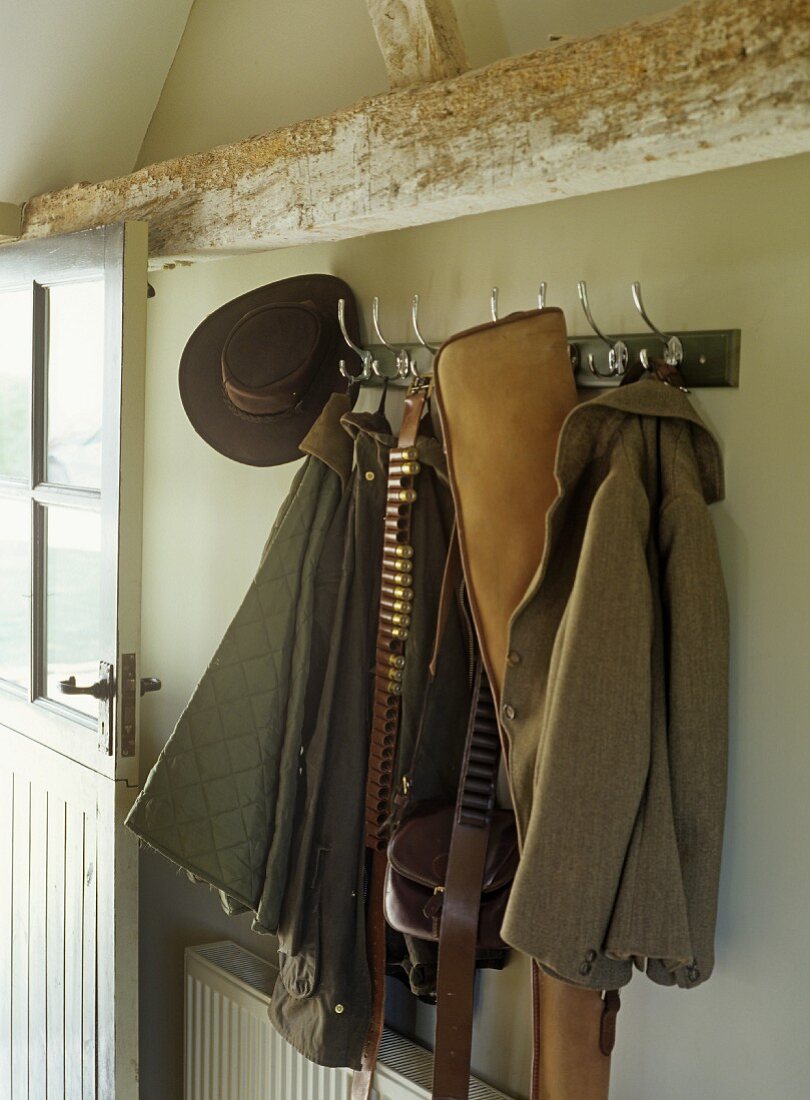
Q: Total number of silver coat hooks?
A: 7